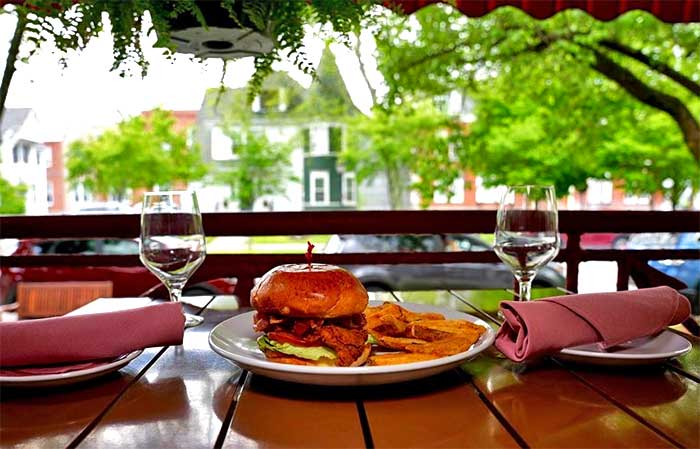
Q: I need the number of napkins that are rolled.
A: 2